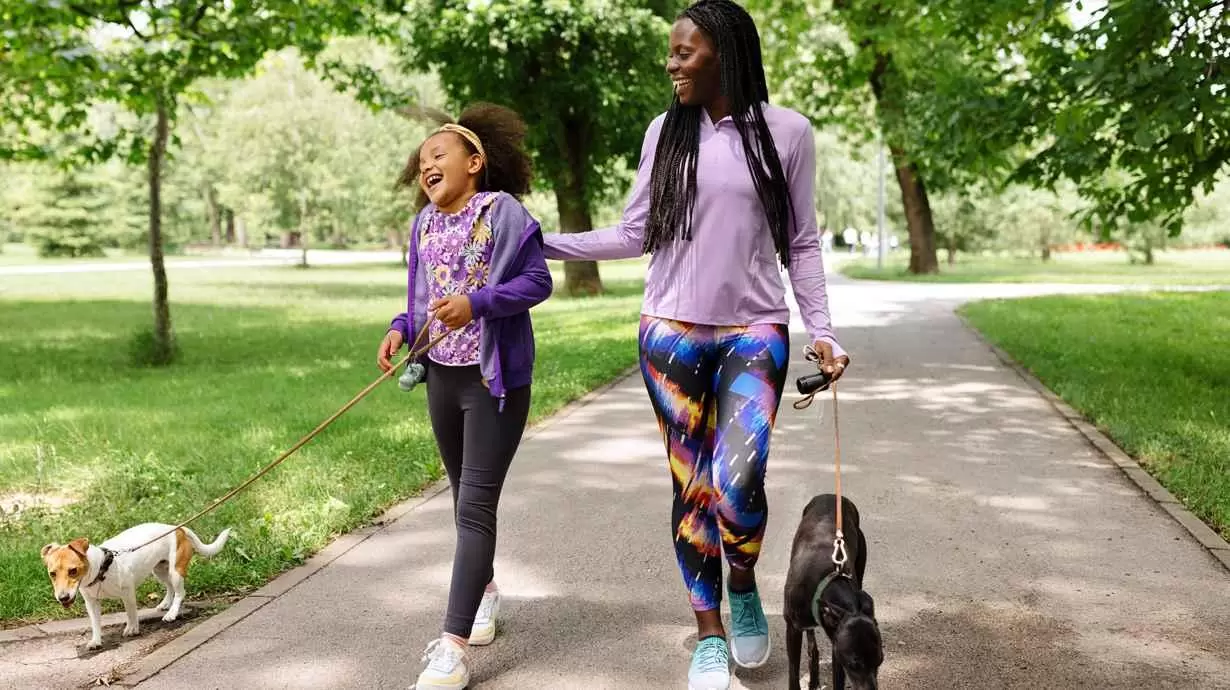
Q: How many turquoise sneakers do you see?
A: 2